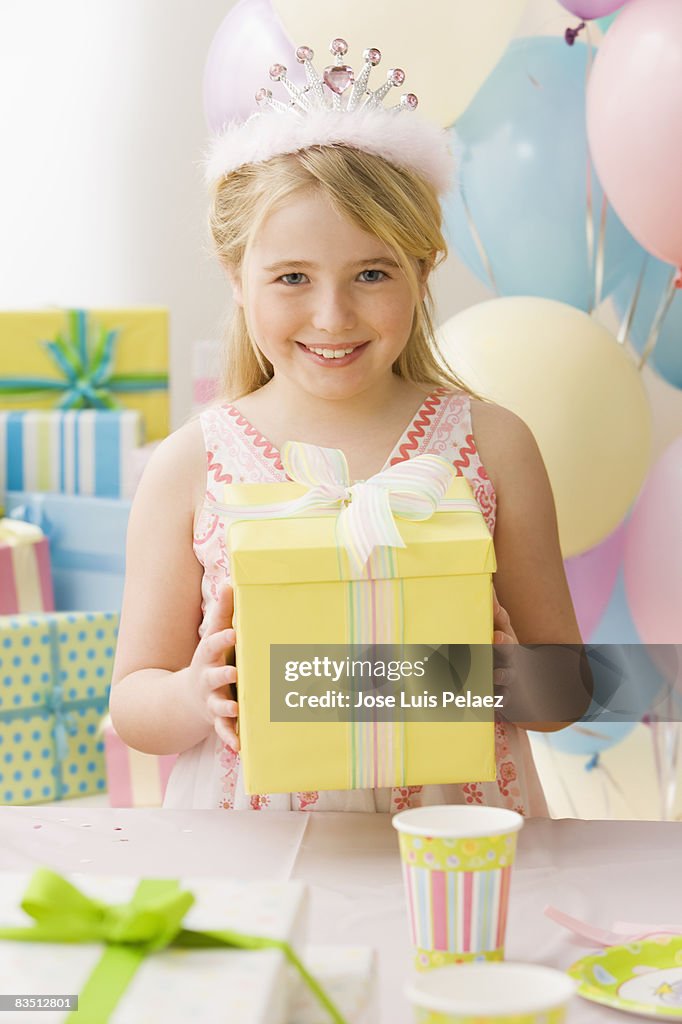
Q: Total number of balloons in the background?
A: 11